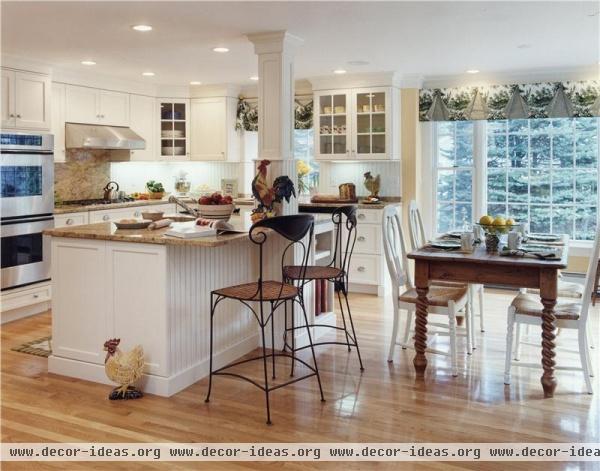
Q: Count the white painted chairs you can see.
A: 4